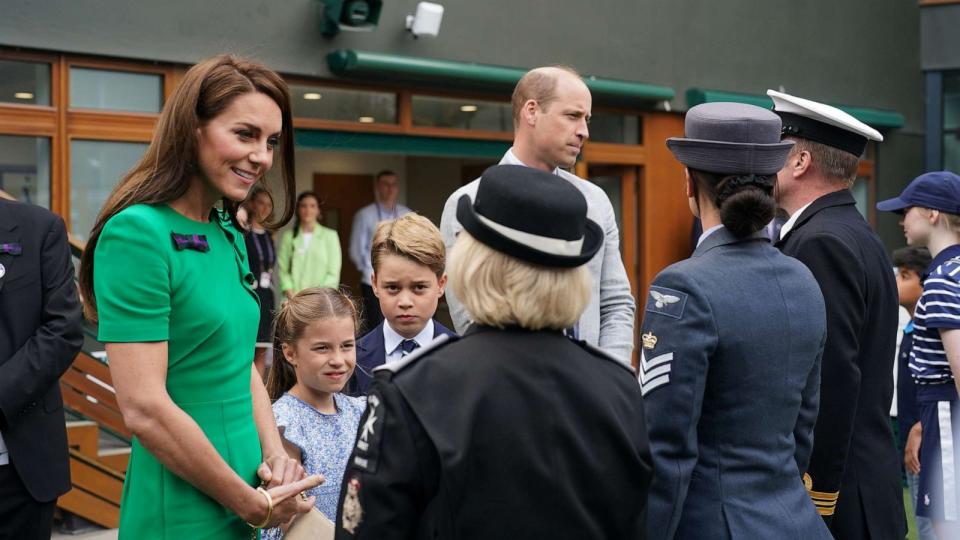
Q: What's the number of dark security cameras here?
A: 1